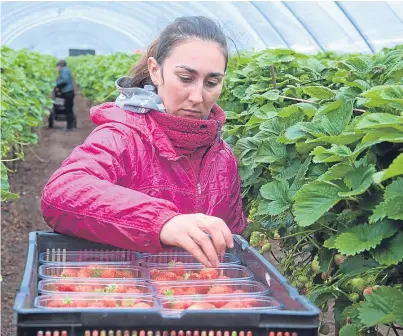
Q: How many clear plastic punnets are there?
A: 8